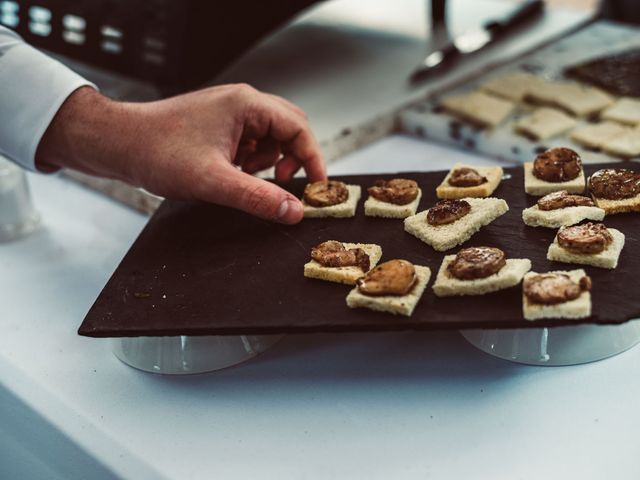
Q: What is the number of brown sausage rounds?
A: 12